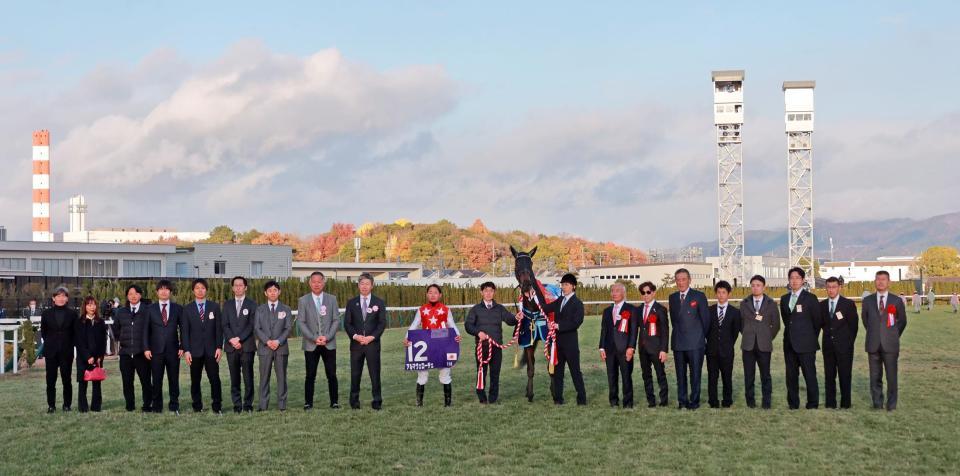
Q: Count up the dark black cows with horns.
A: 0